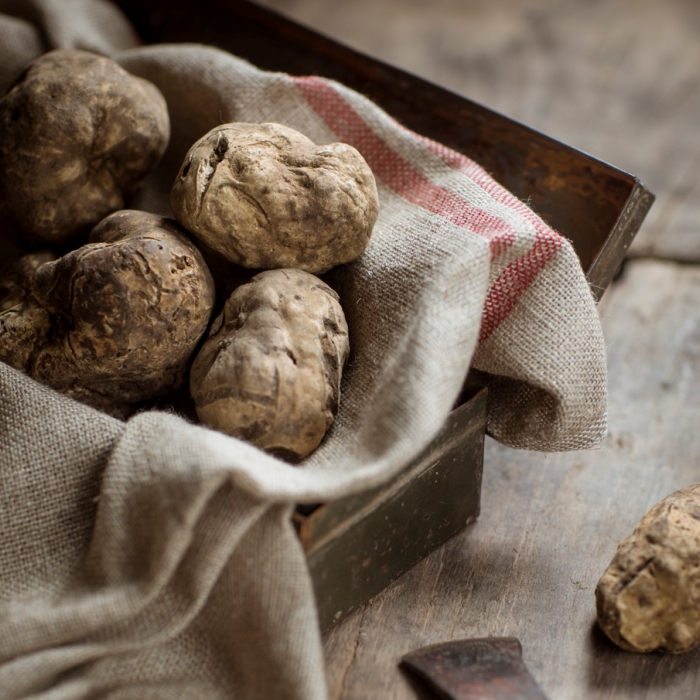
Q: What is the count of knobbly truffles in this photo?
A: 5